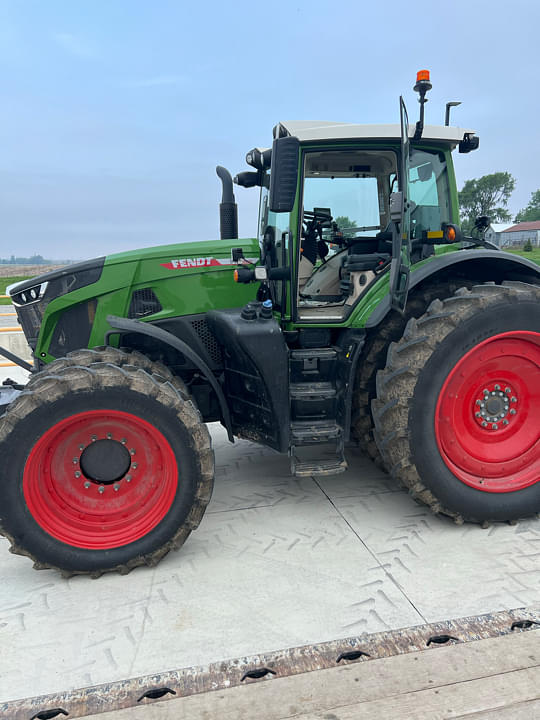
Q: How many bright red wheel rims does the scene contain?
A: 2